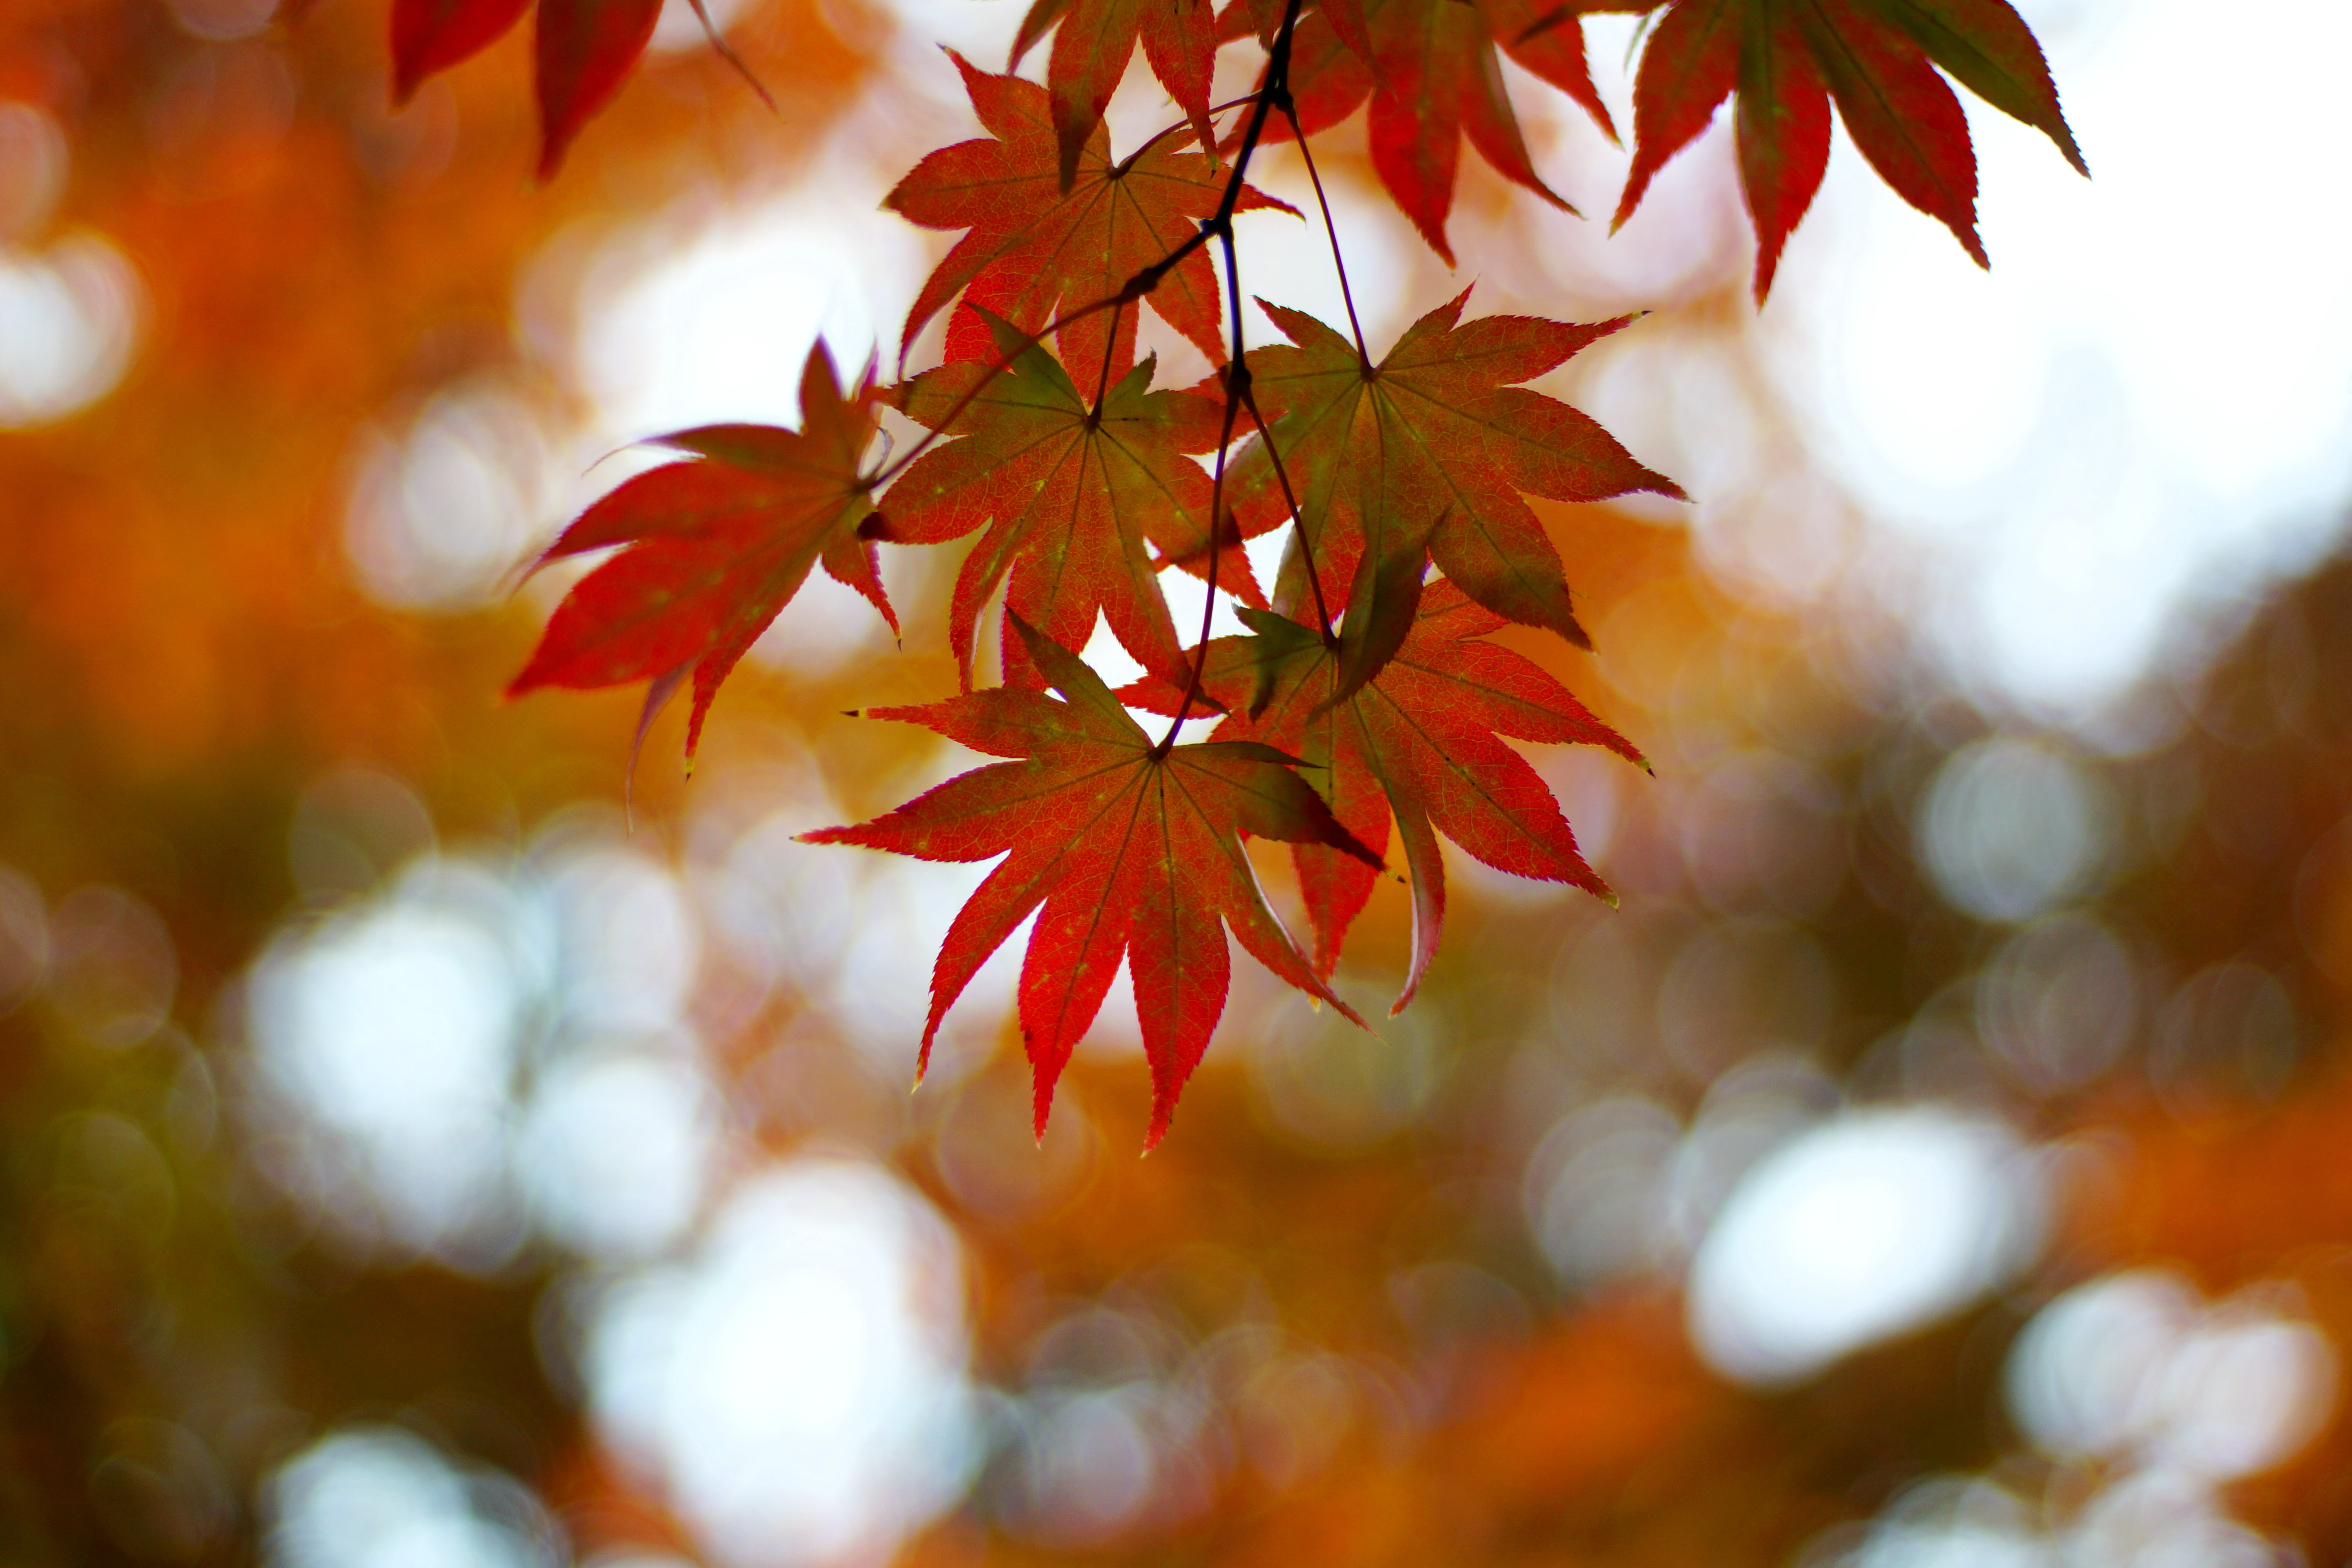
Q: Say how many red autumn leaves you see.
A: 10